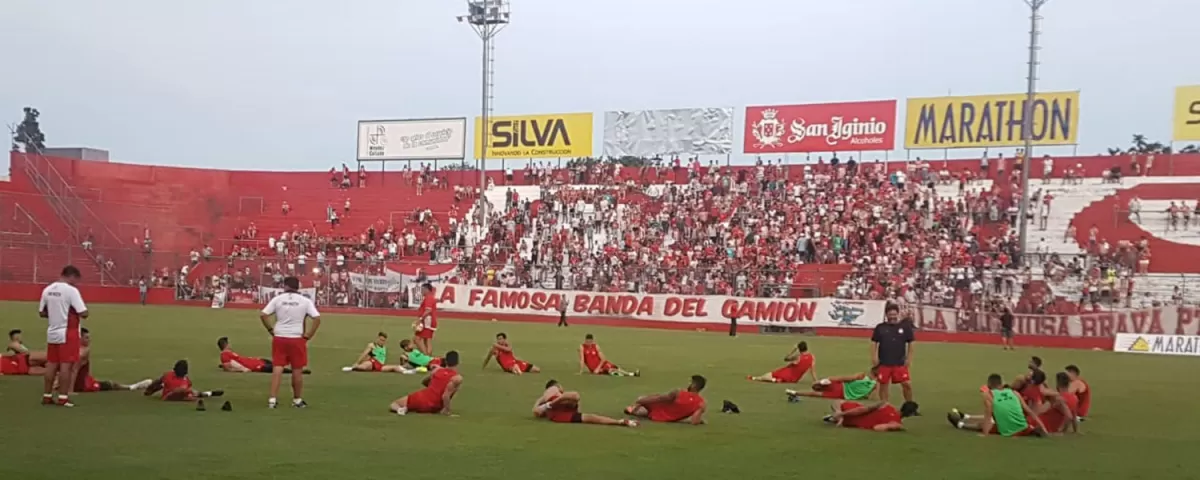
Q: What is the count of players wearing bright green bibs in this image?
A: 4